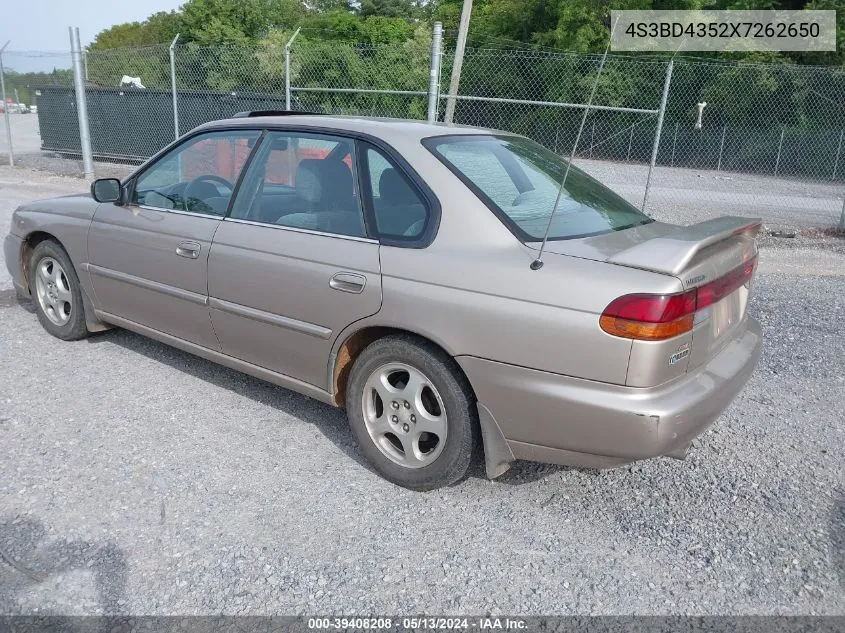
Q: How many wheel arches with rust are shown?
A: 1